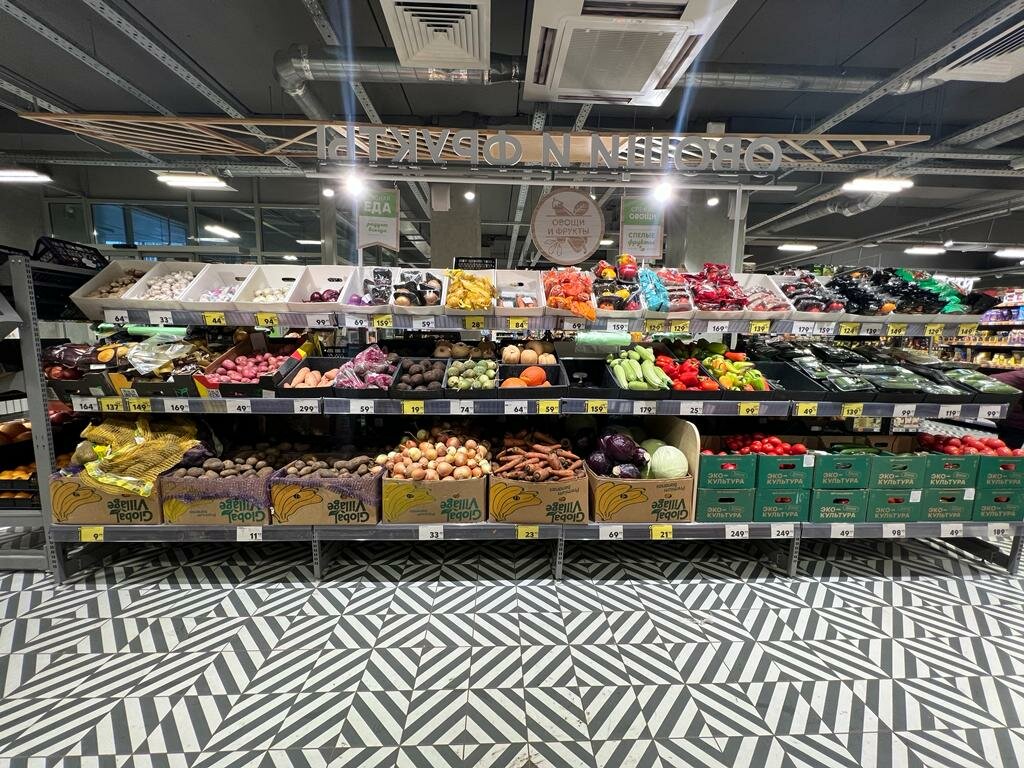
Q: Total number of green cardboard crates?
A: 12